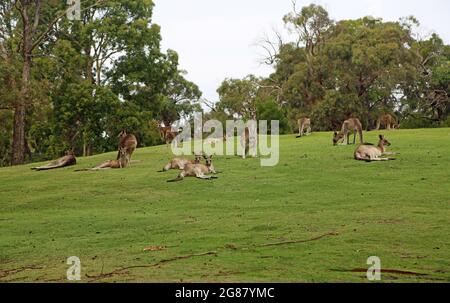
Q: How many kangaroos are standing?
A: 6